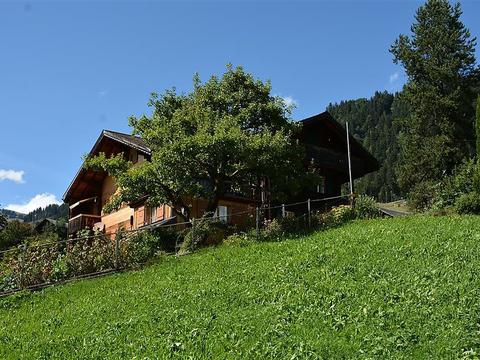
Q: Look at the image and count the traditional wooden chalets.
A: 2